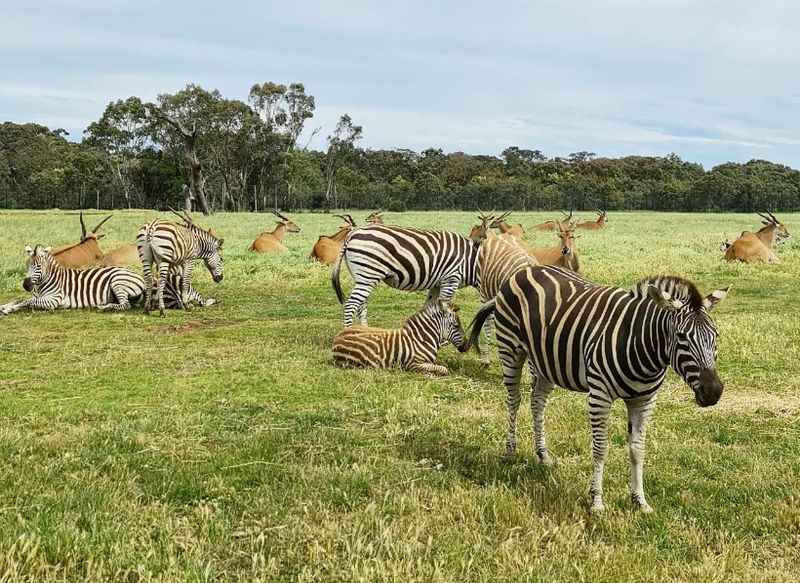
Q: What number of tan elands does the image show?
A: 11